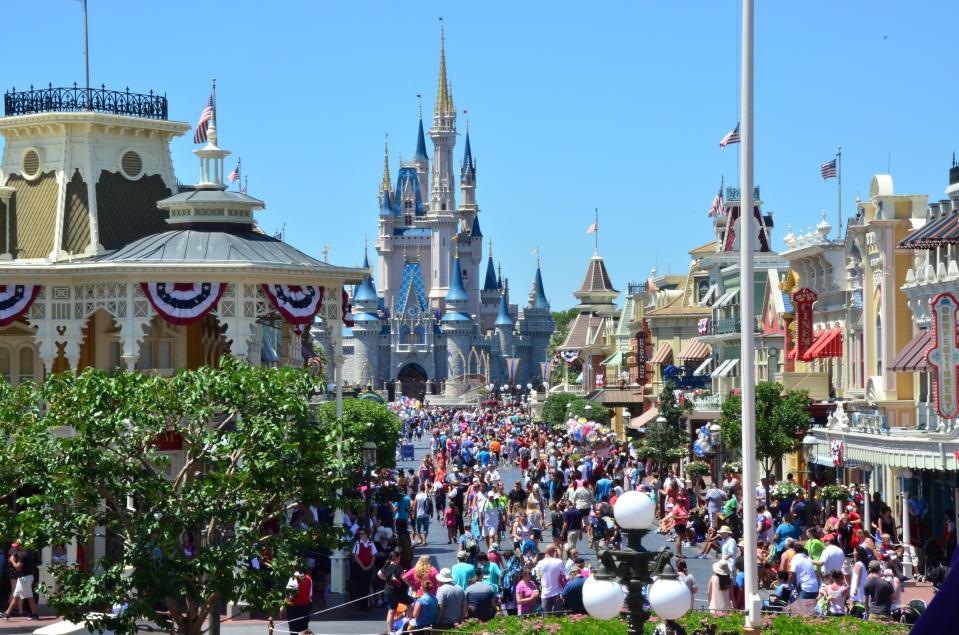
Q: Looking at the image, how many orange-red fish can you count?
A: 0